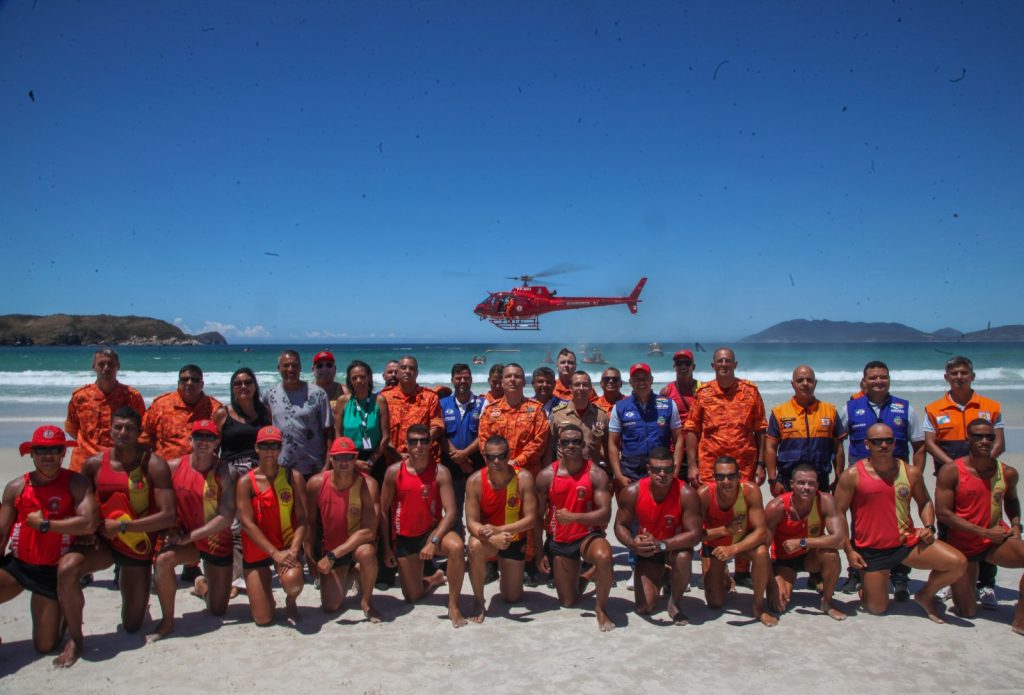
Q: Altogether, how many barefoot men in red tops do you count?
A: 13